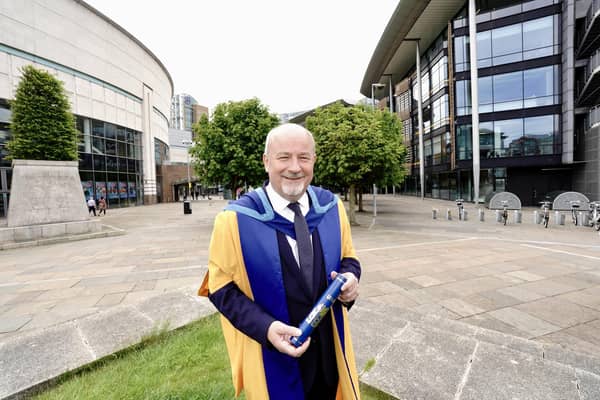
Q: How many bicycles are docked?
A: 5